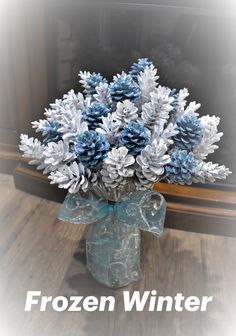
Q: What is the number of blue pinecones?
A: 10